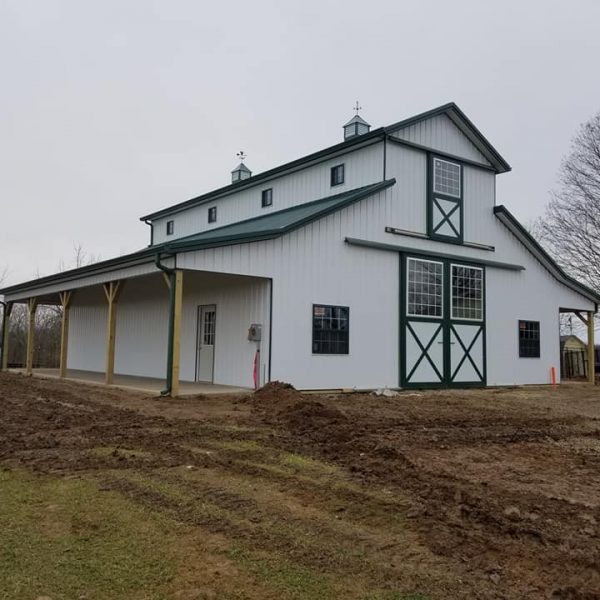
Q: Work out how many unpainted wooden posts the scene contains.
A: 6